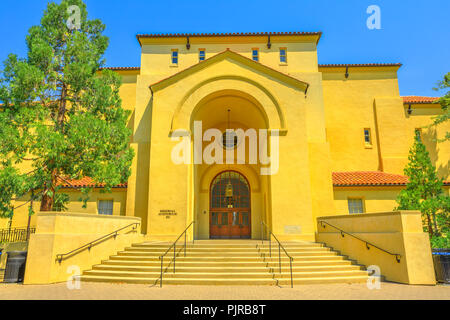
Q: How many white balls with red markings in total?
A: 0